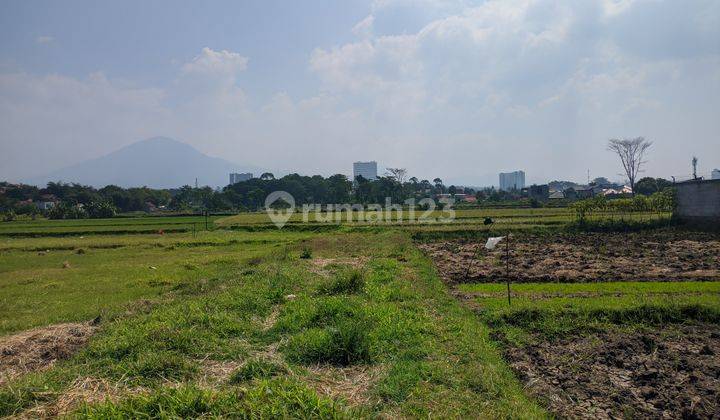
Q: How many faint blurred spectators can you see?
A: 0